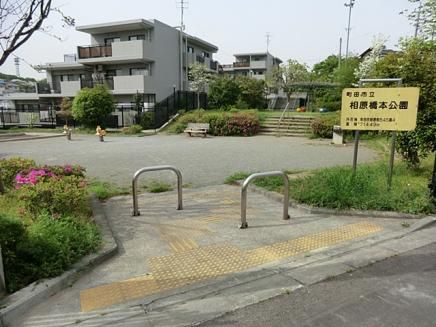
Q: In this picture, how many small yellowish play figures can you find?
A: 2